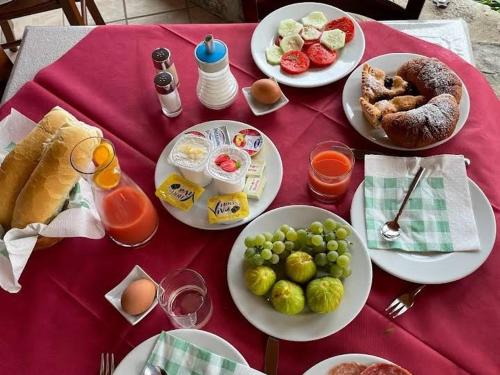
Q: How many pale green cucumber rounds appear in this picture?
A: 6